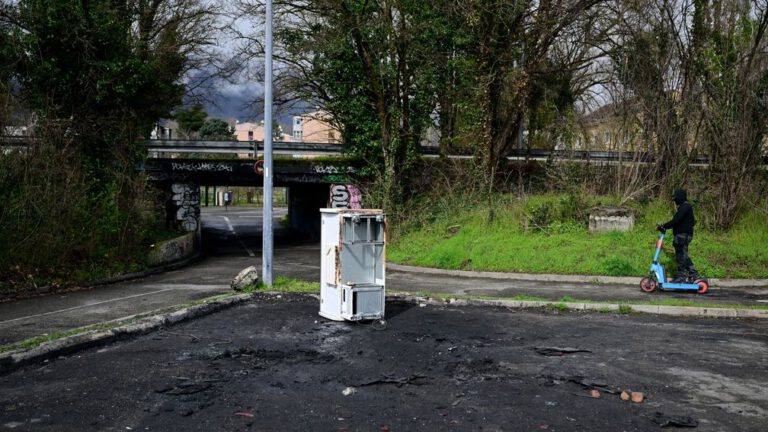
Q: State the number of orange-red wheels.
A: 2